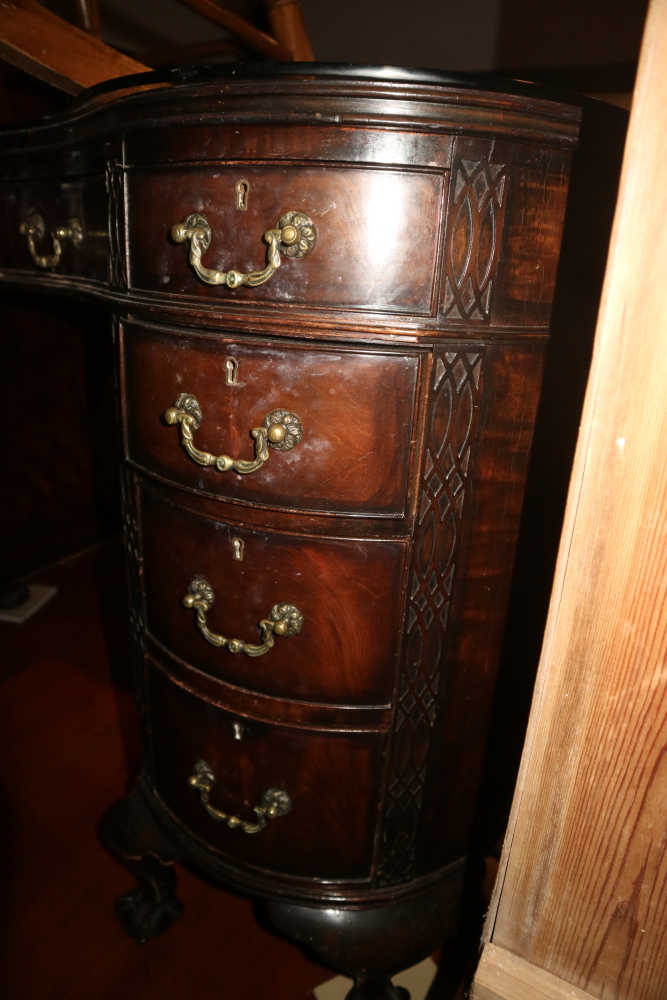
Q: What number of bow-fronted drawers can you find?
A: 4